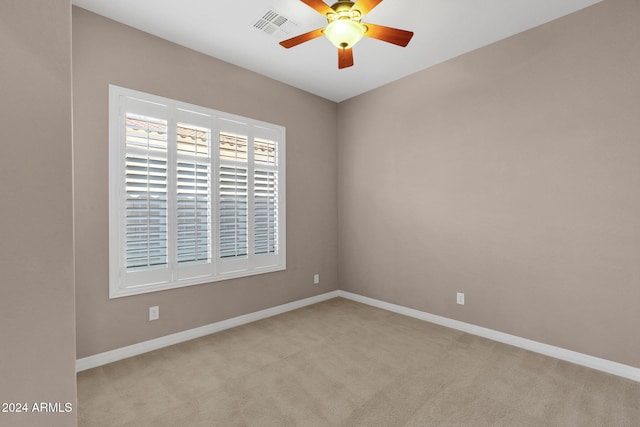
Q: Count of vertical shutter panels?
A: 4